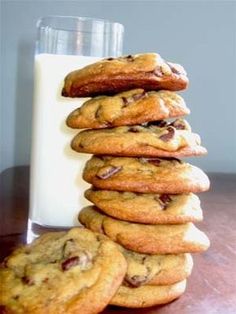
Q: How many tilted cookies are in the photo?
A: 1